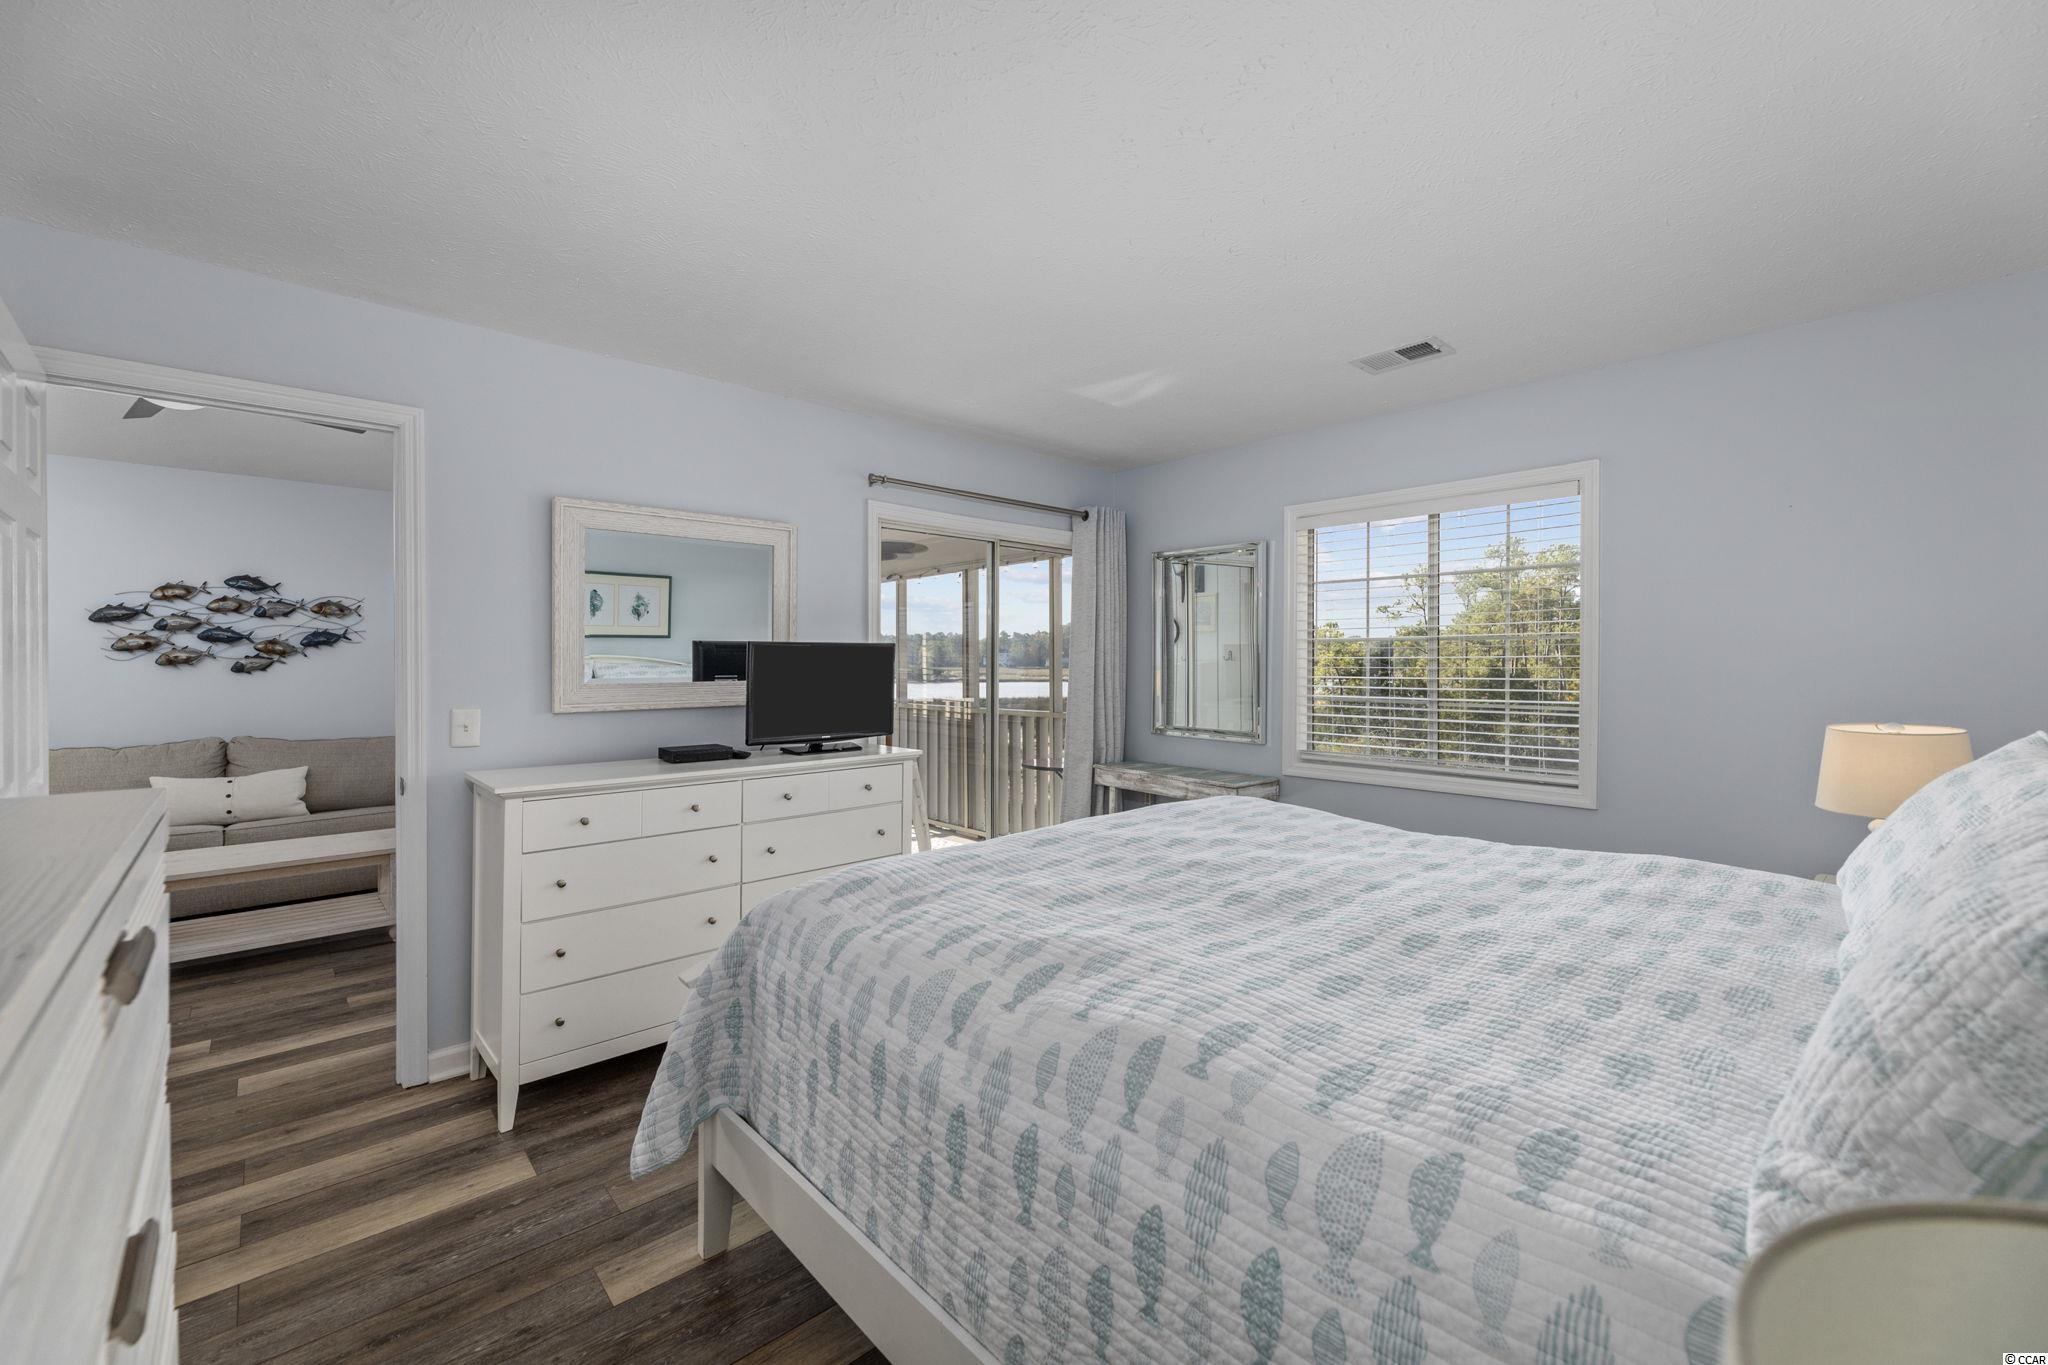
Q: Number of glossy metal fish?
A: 13